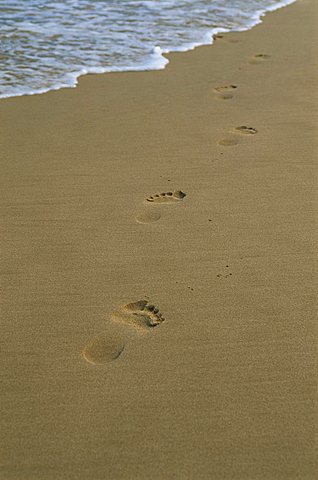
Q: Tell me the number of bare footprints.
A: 6